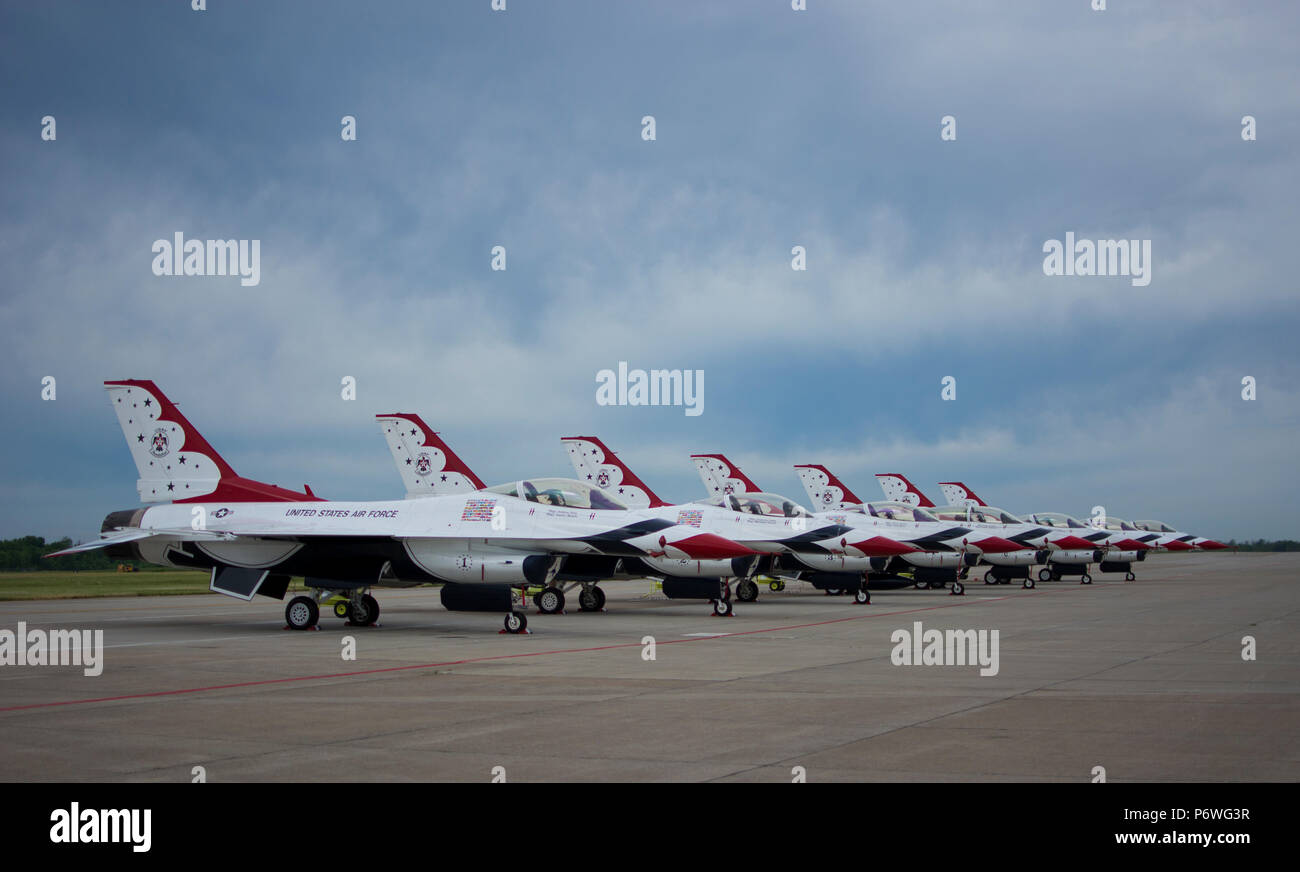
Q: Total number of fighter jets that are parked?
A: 7